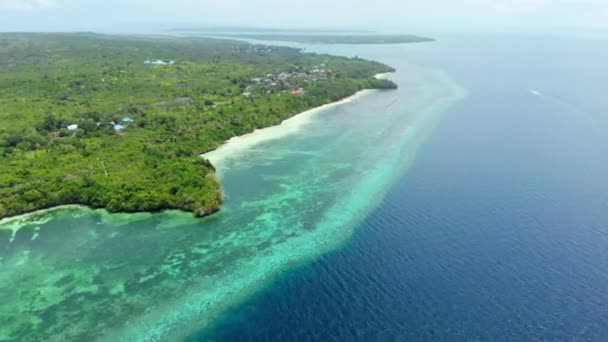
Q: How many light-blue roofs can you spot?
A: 2